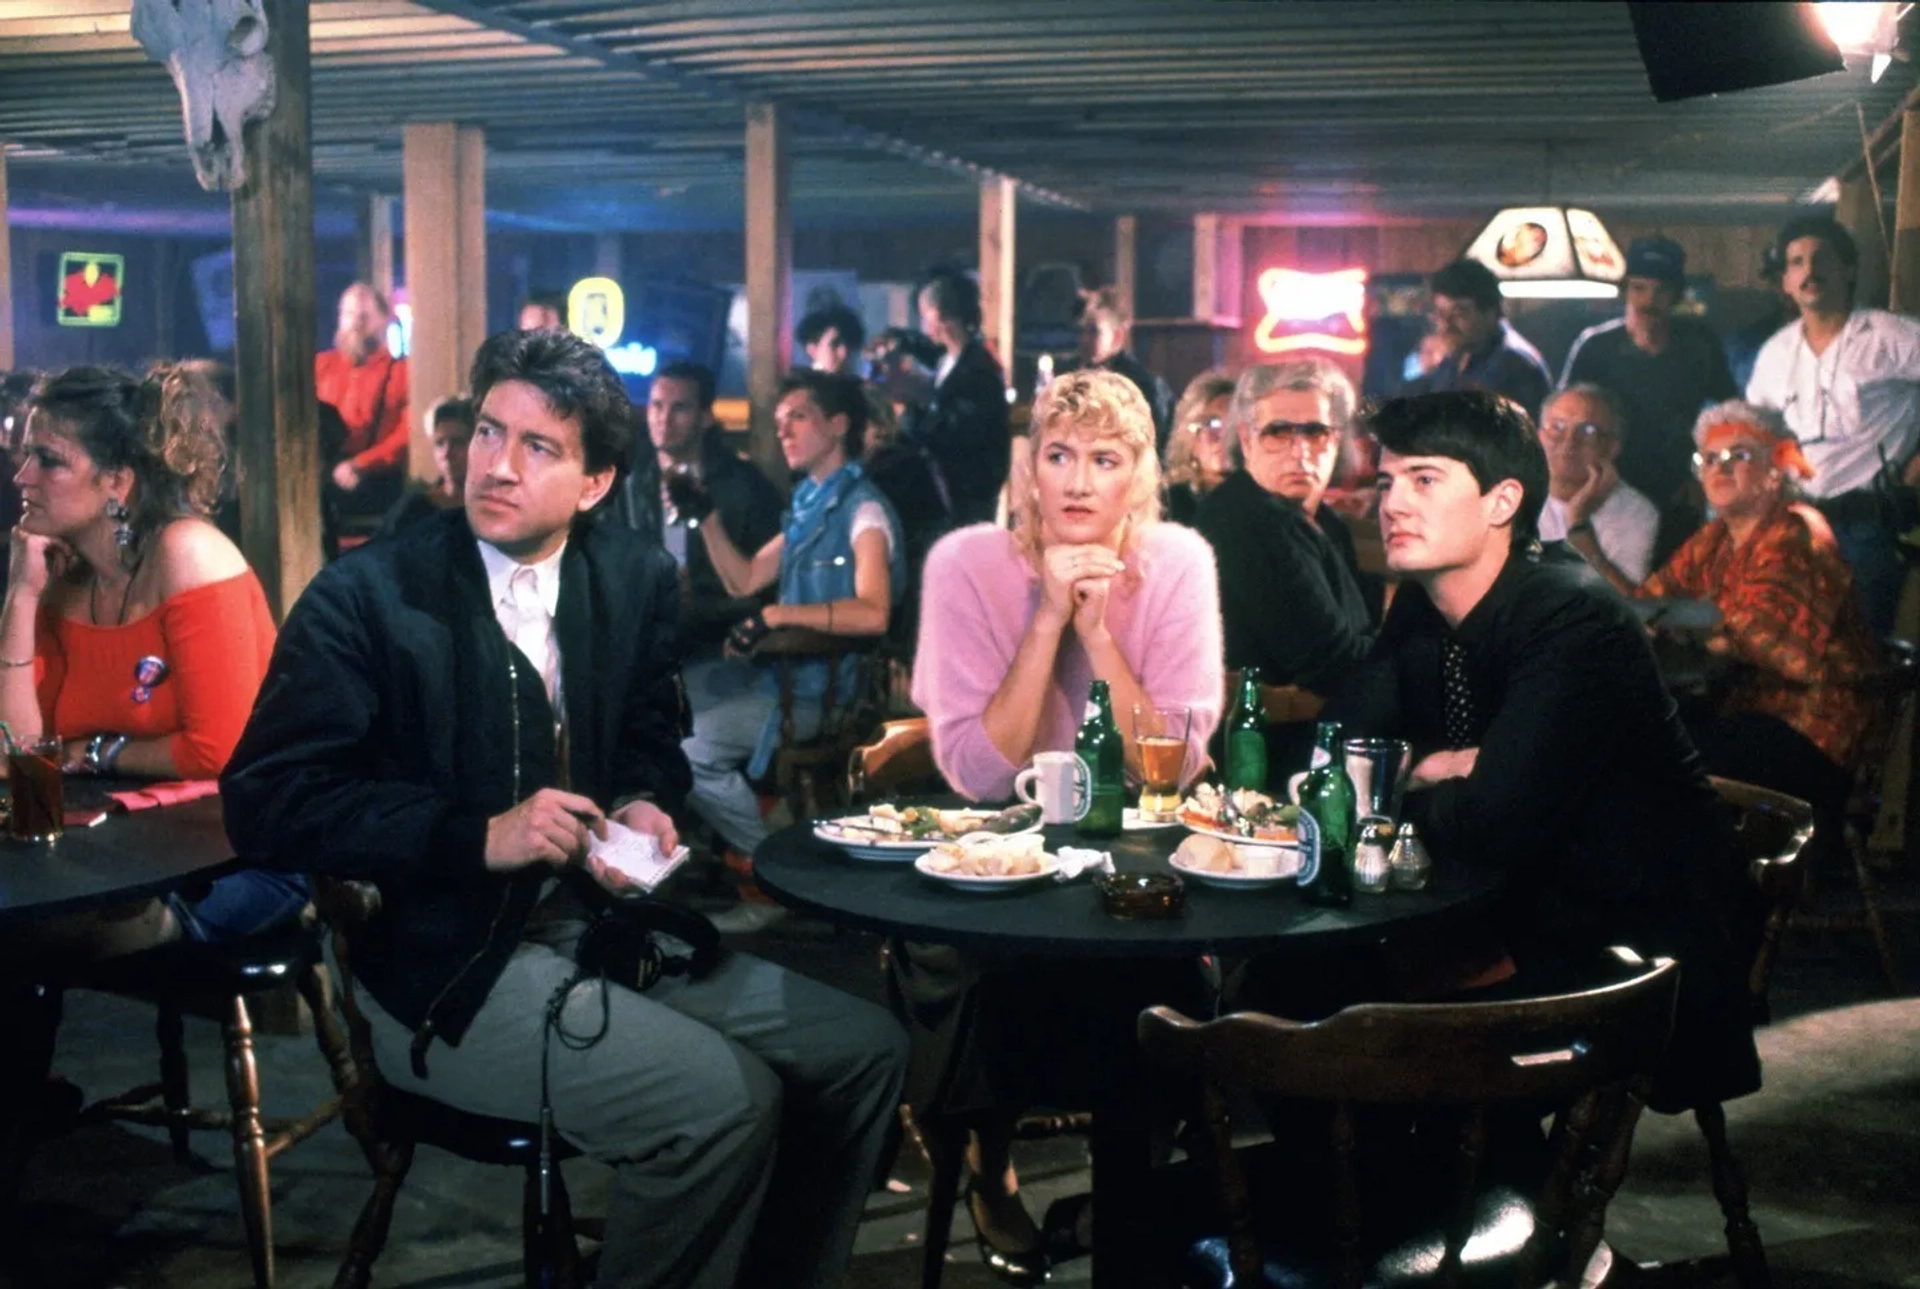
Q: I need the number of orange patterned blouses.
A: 1